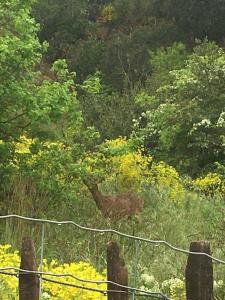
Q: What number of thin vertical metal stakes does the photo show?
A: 2